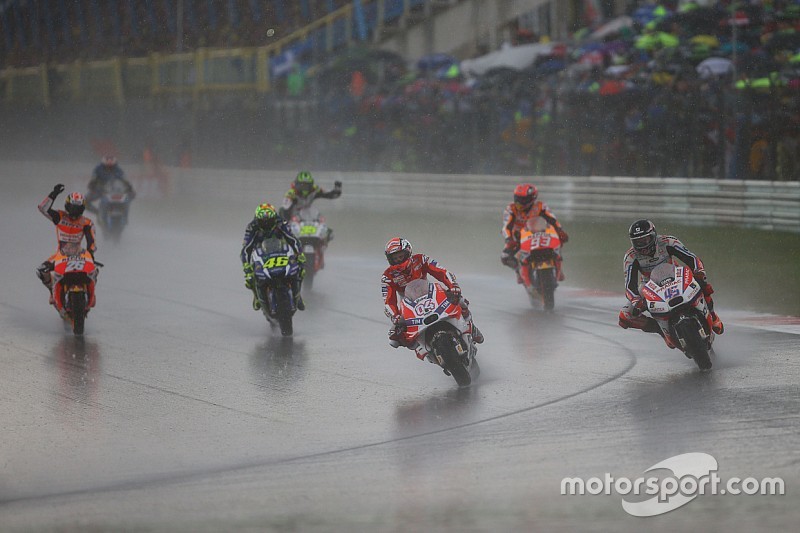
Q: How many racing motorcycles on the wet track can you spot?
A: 7